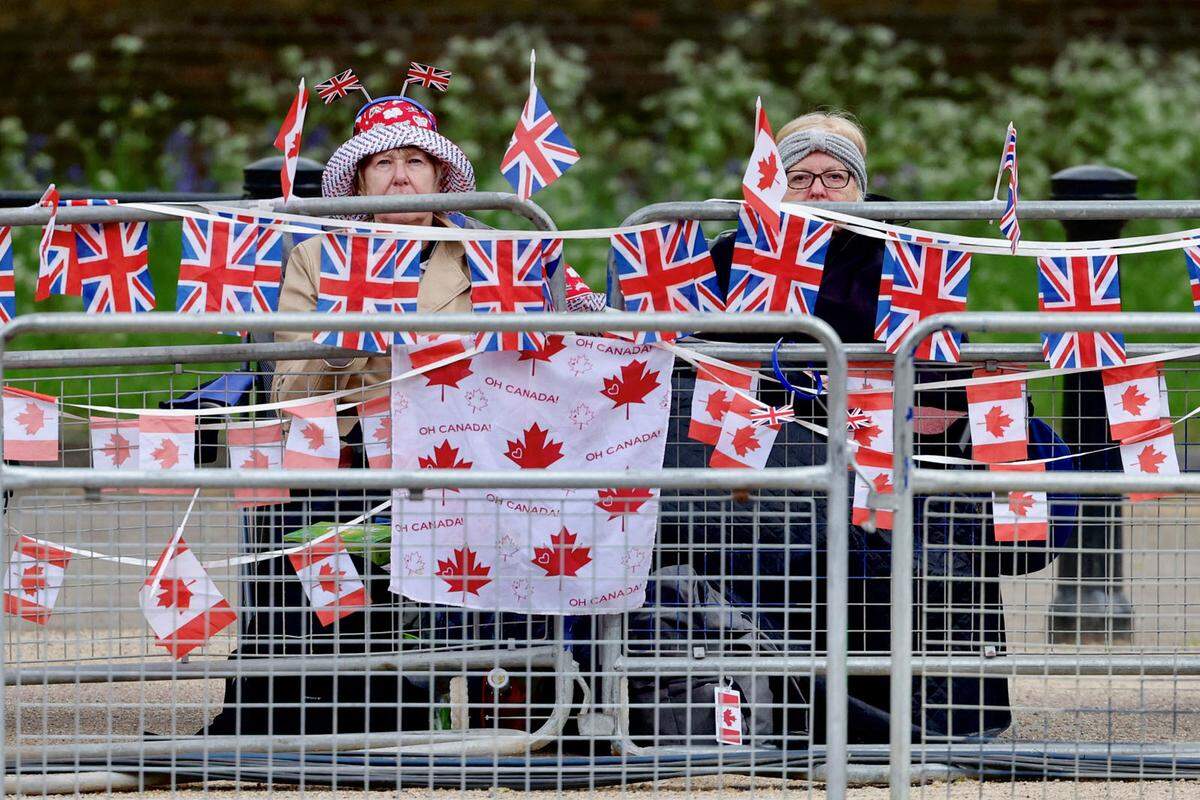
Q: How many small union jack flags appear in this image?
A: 4